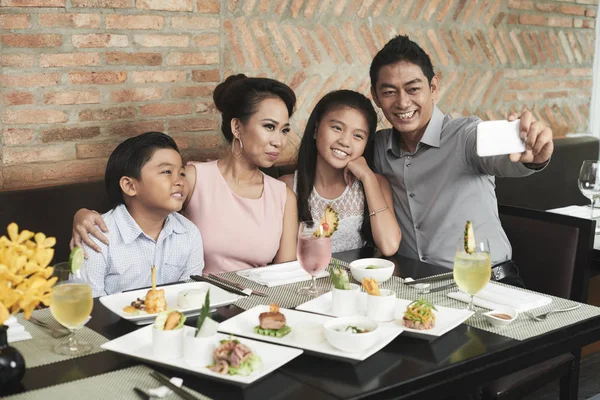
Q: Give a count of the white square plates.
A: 4